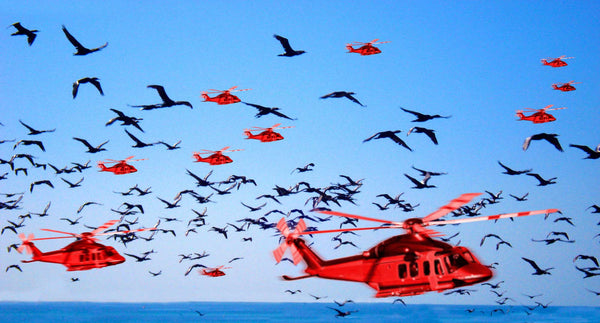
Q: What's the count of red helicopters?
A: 11